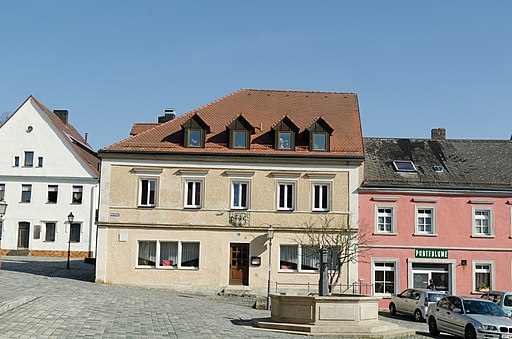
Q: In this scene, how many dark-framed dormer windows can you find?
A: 4